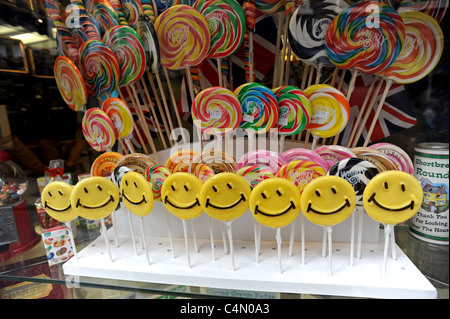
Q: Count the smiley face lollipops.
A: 8